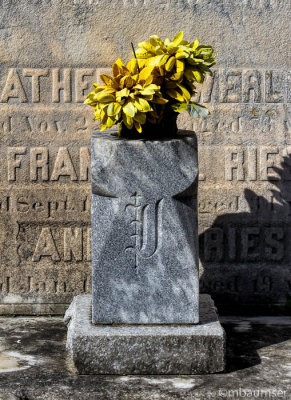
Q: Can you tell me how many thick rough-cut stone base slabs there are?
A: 1